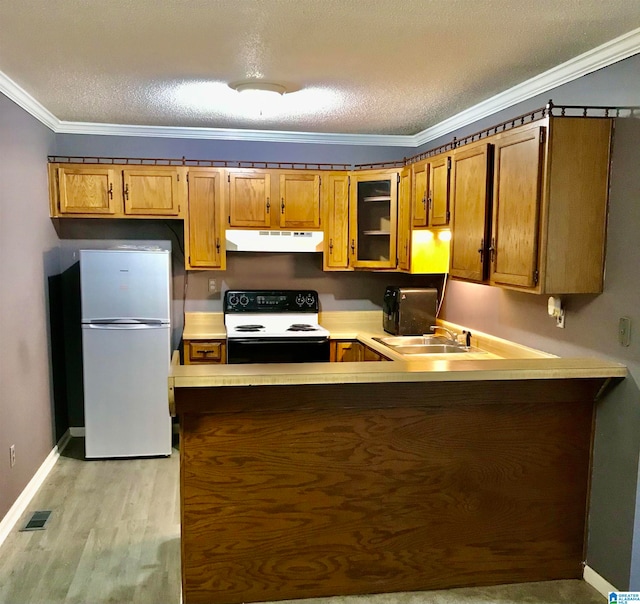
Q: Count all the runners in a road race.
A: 0